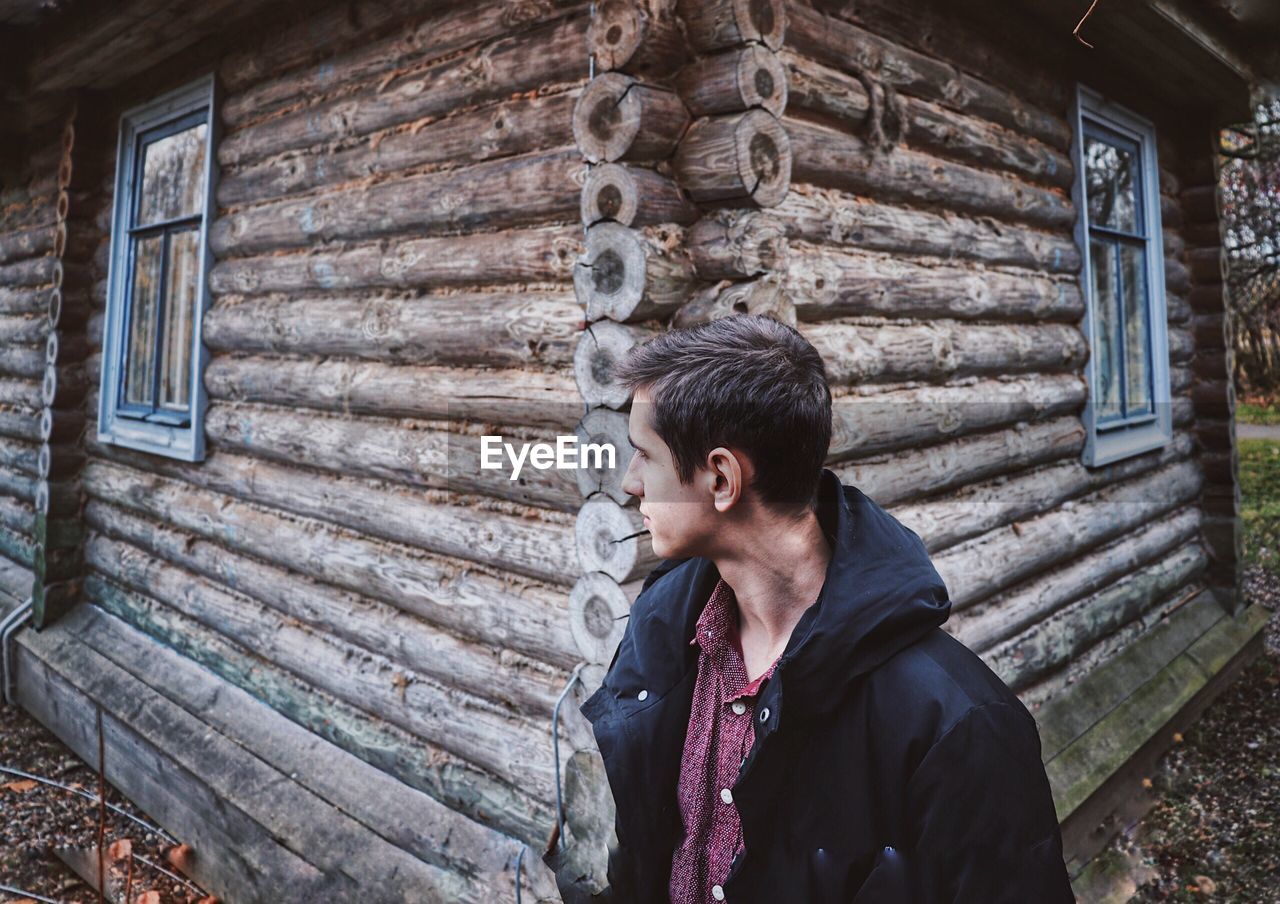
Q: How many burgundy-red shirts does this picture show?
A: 1